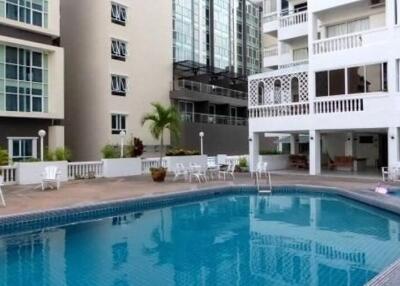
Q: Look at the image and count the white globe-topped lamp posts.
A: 3